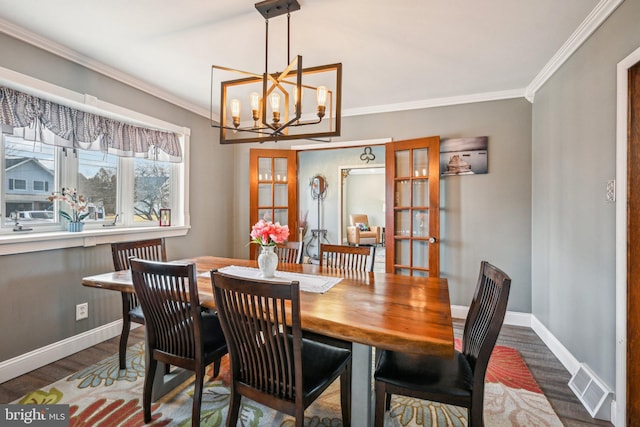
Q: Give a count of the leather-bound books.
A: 0